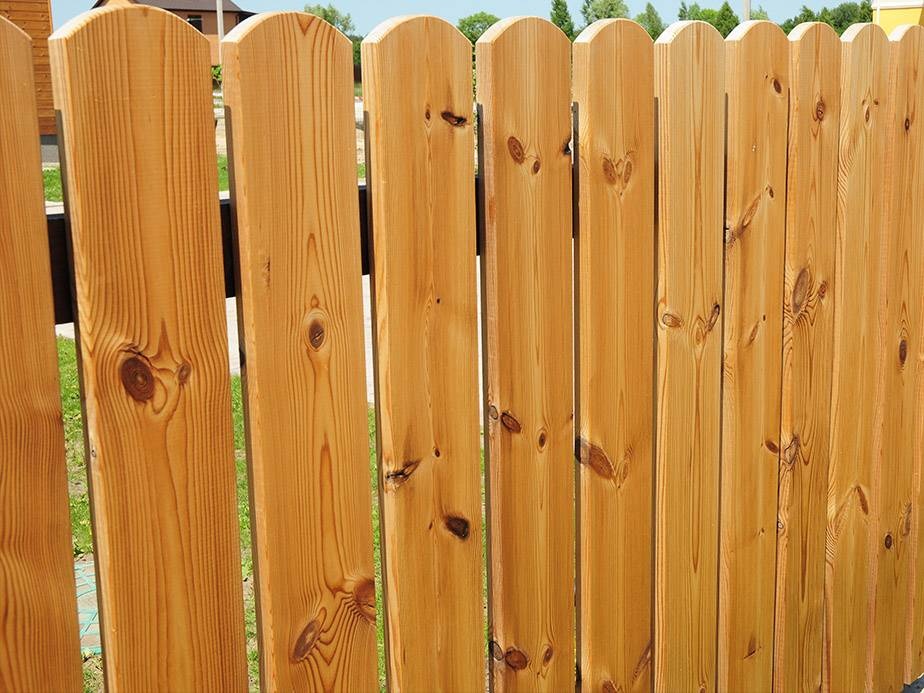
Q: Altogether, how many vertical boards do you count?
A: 11